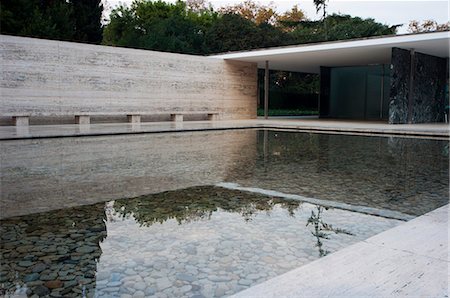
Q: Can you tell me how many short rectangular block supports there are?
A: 5